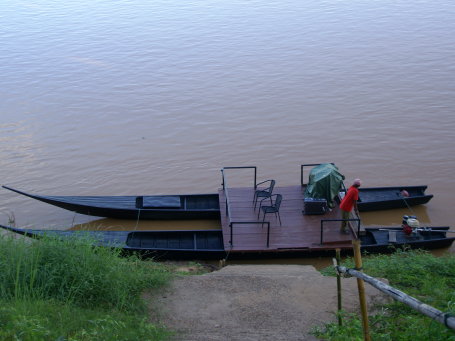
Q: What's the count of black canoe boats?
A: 2